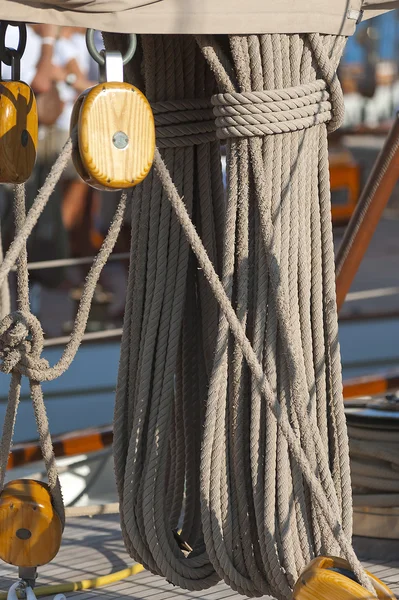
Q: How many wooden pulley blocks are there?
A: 4